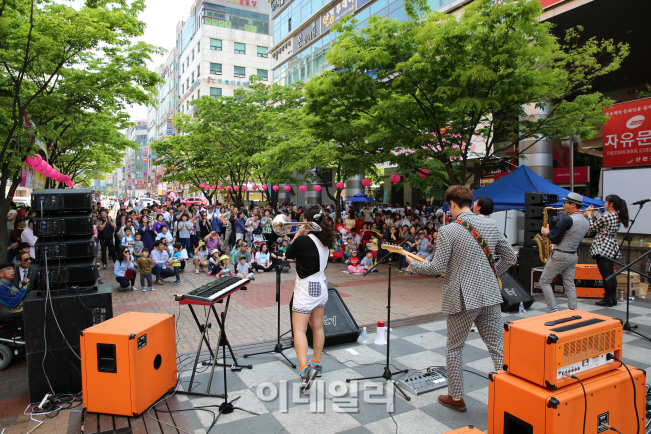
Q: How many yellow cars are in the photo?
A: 0